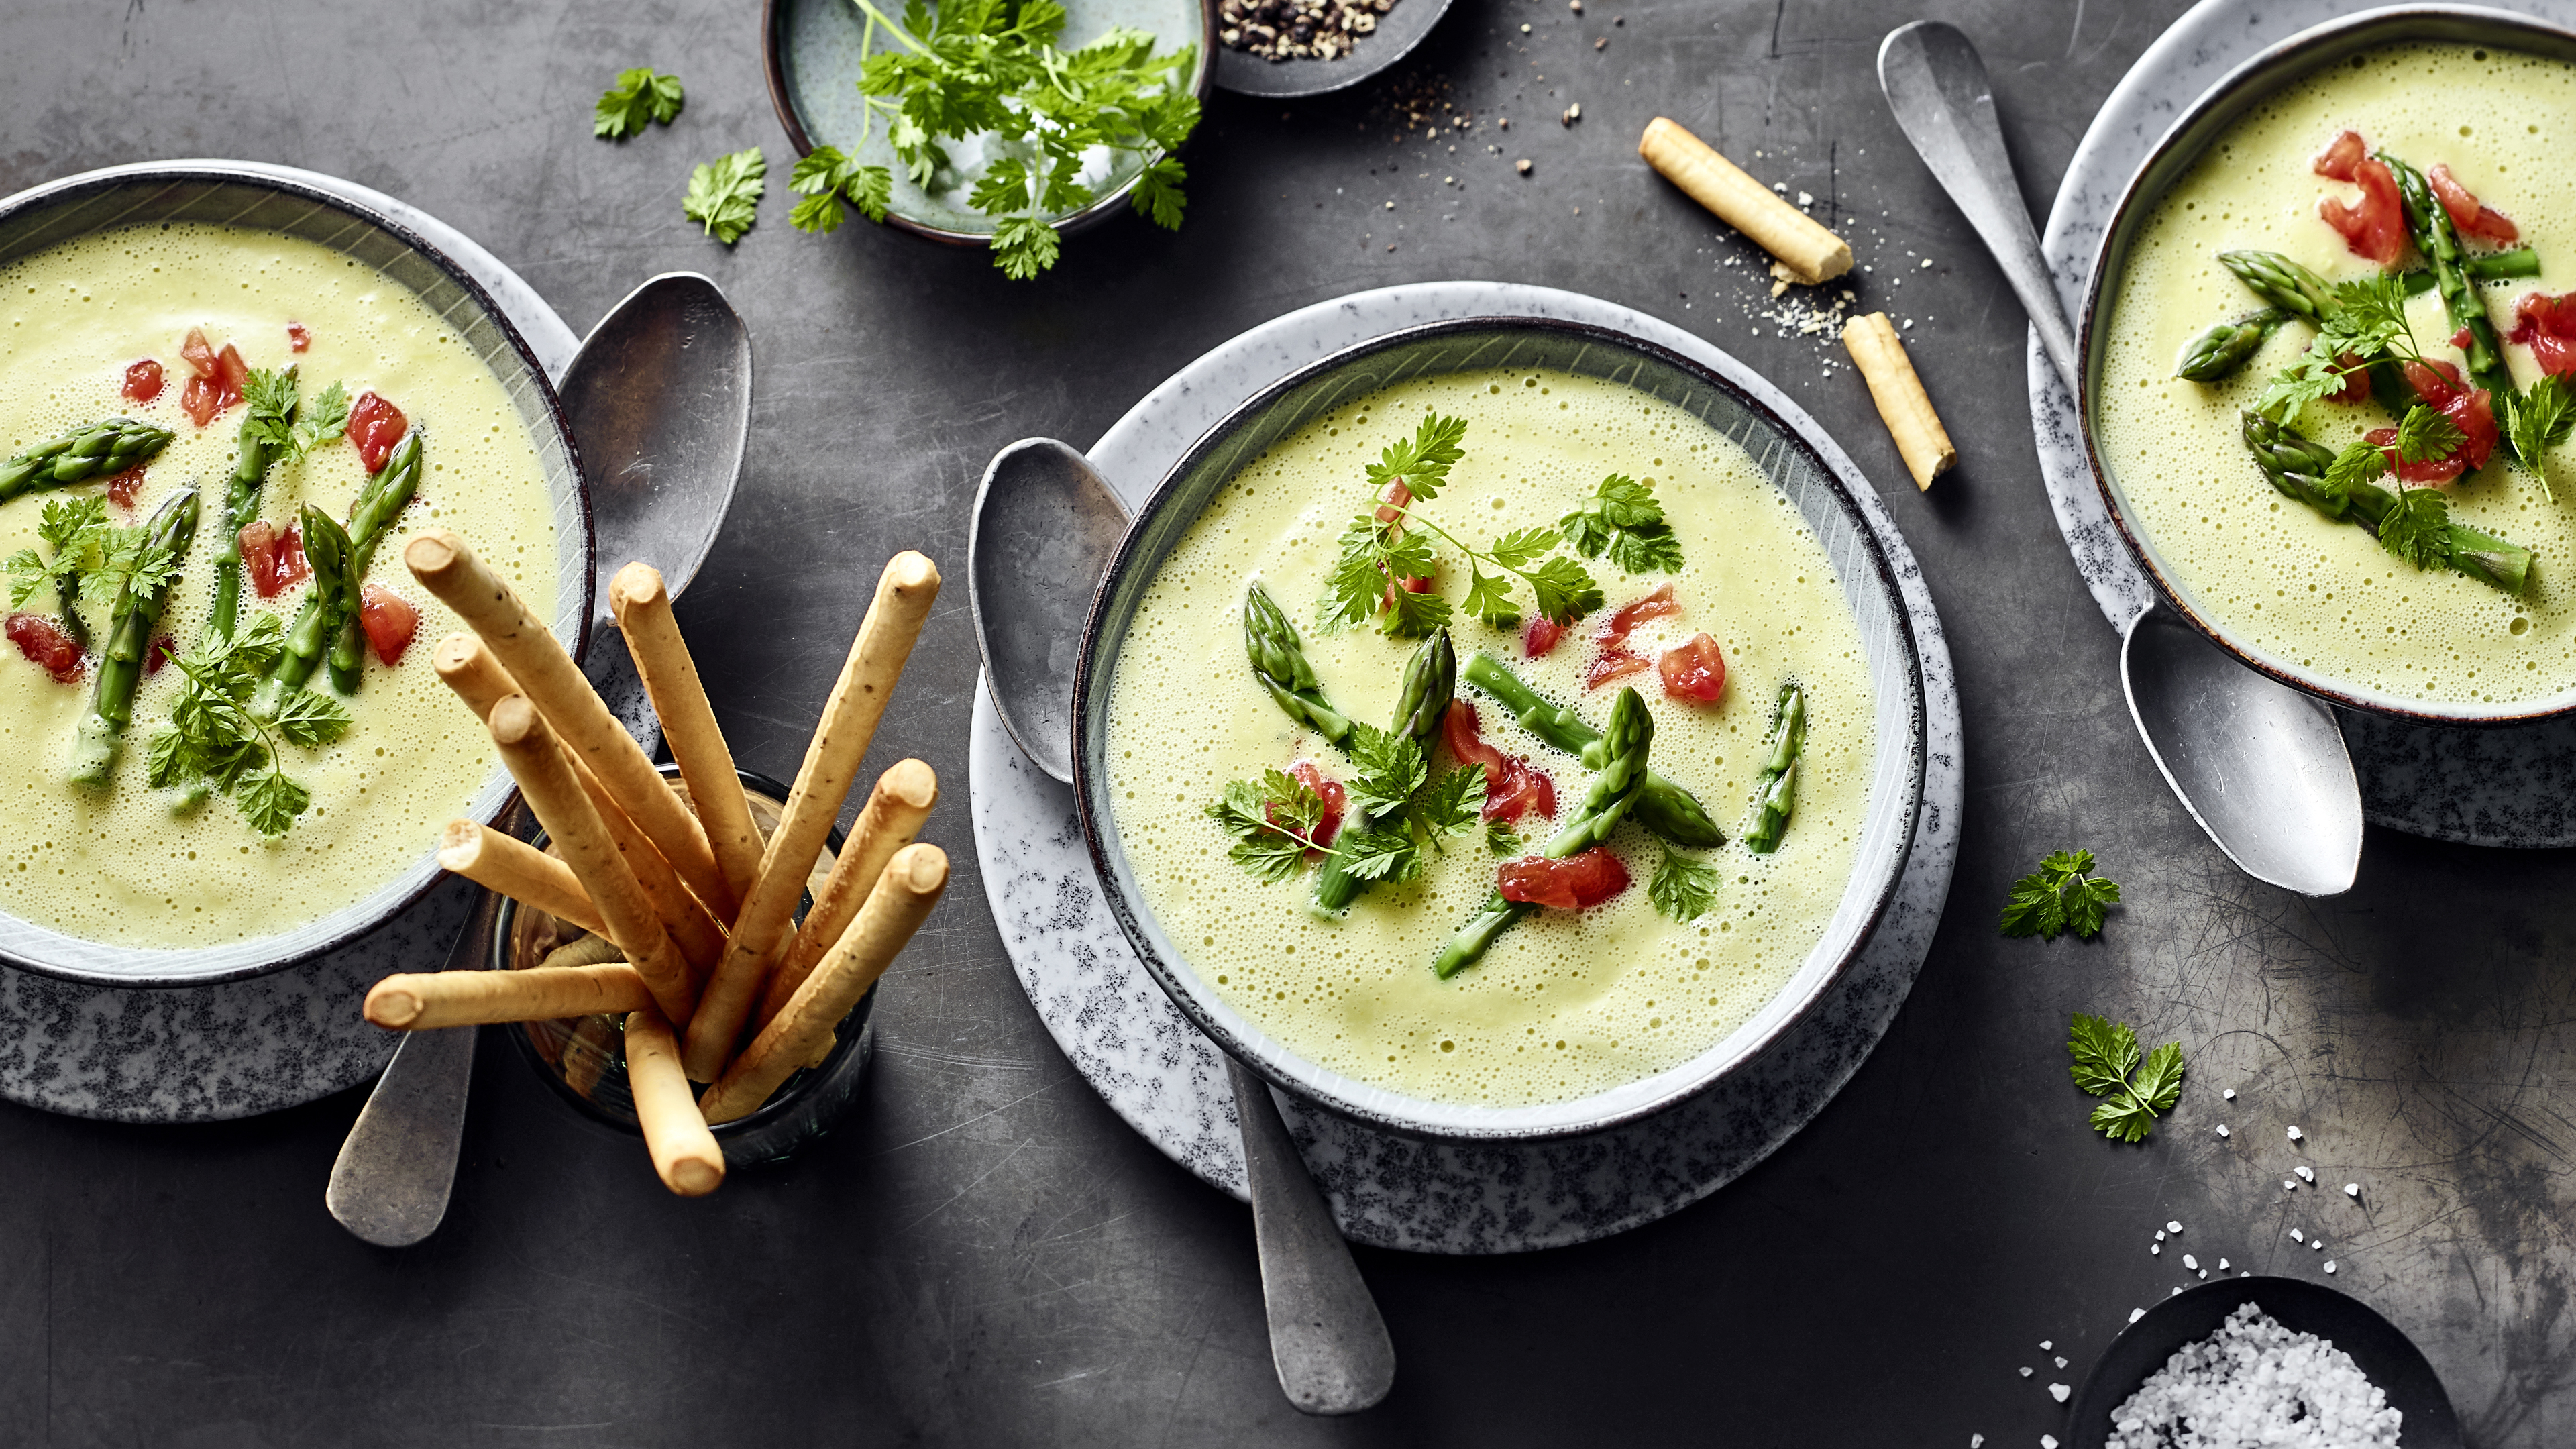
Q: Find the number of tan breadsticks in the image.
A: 12